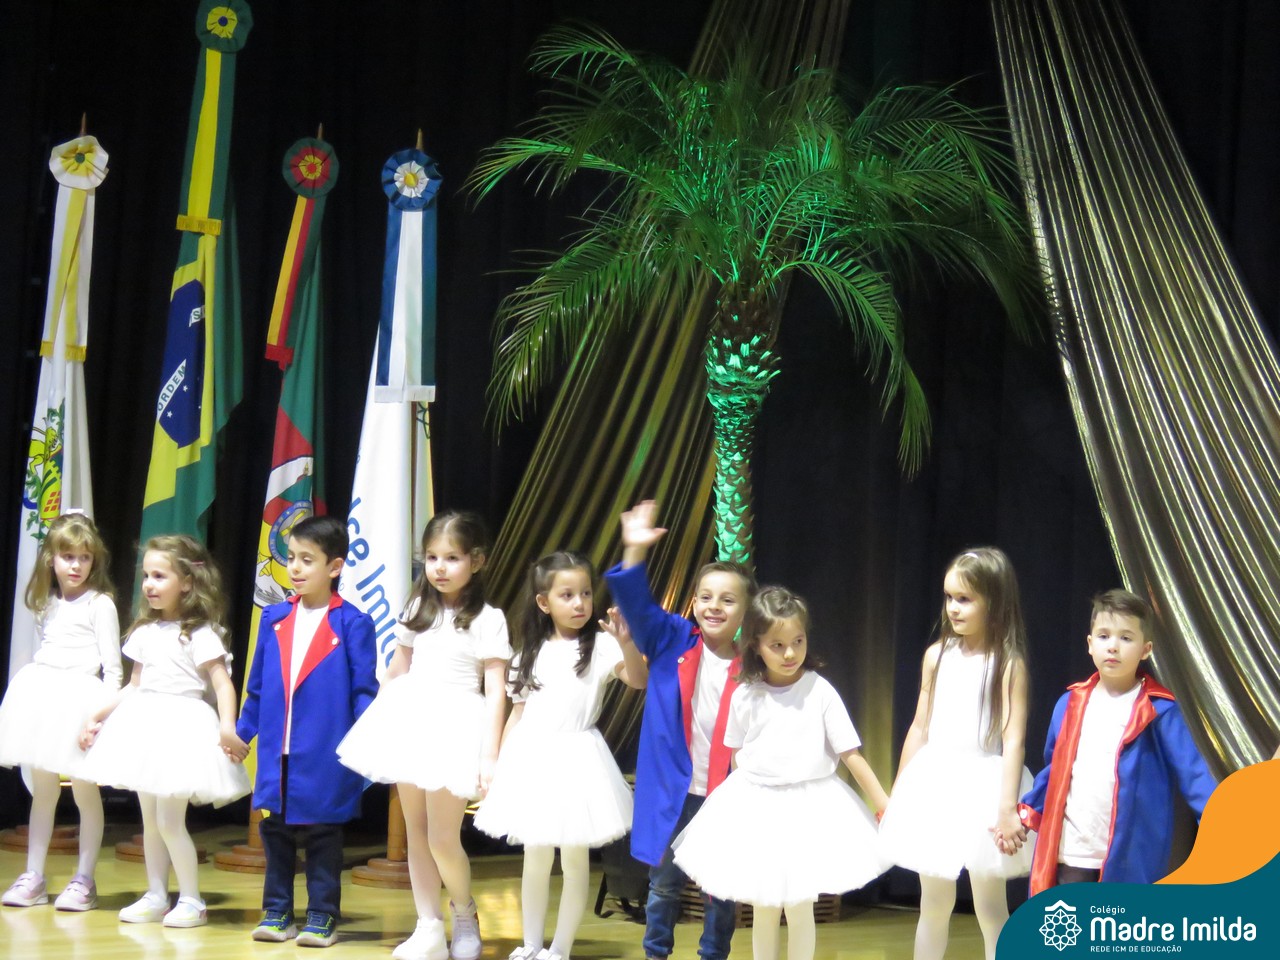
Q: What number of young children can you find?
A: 9